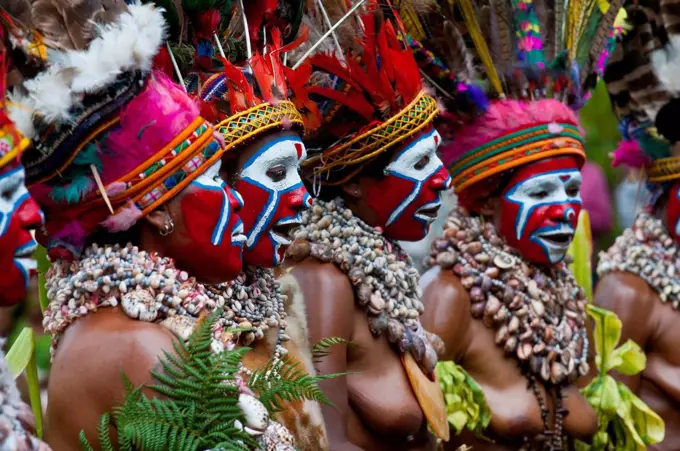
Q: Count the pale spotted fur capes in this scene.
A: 1